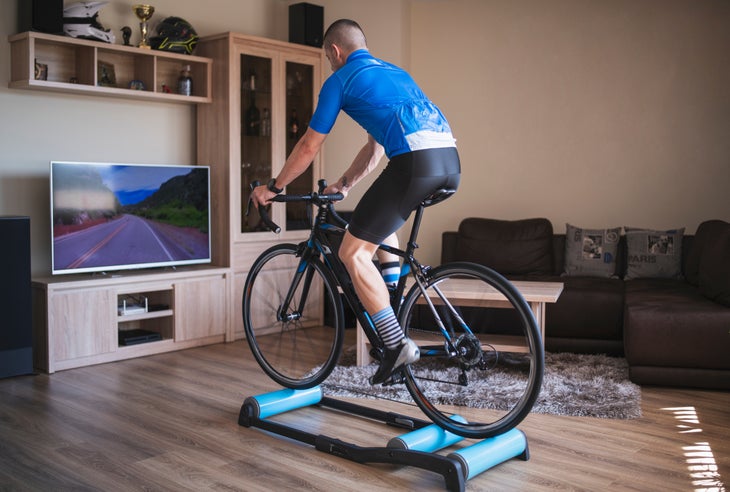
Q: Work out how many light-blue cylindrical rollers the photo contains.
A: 3